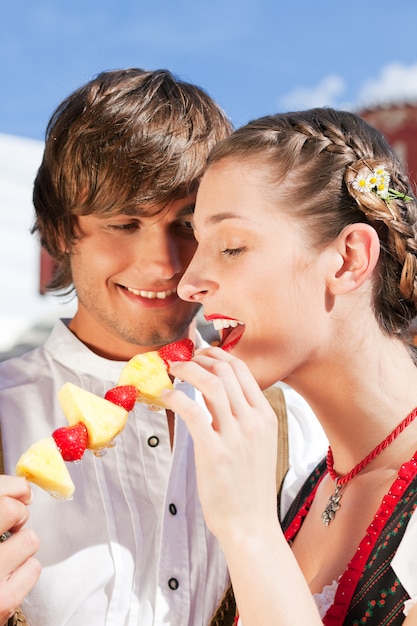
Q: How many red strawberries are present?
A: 3